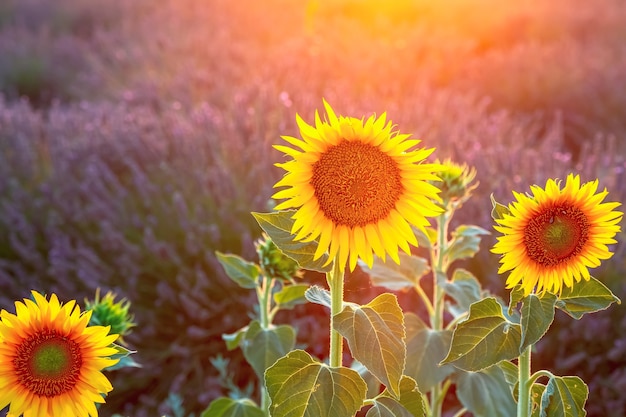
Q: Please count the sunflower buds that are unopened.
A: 3